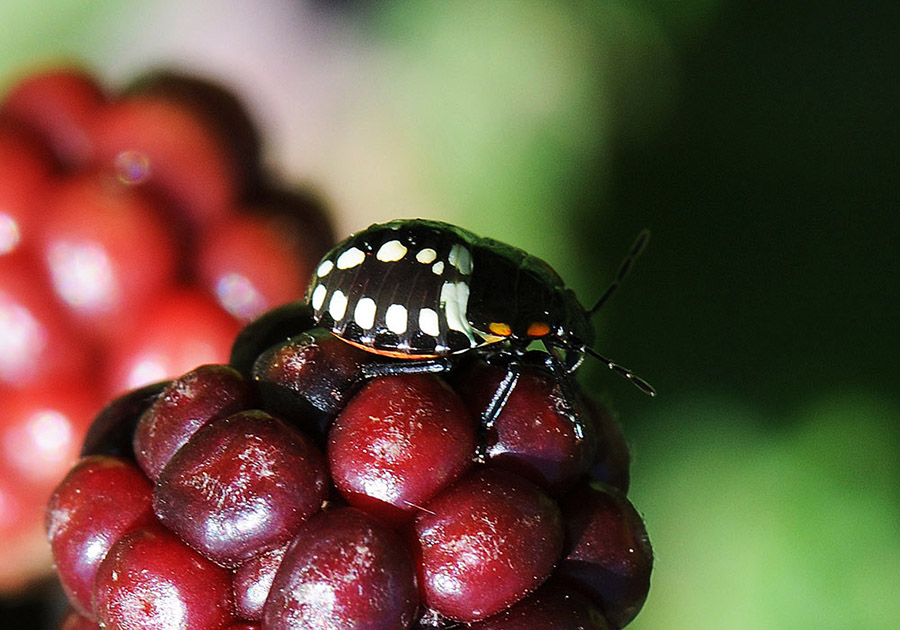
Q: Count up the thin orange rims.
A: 1